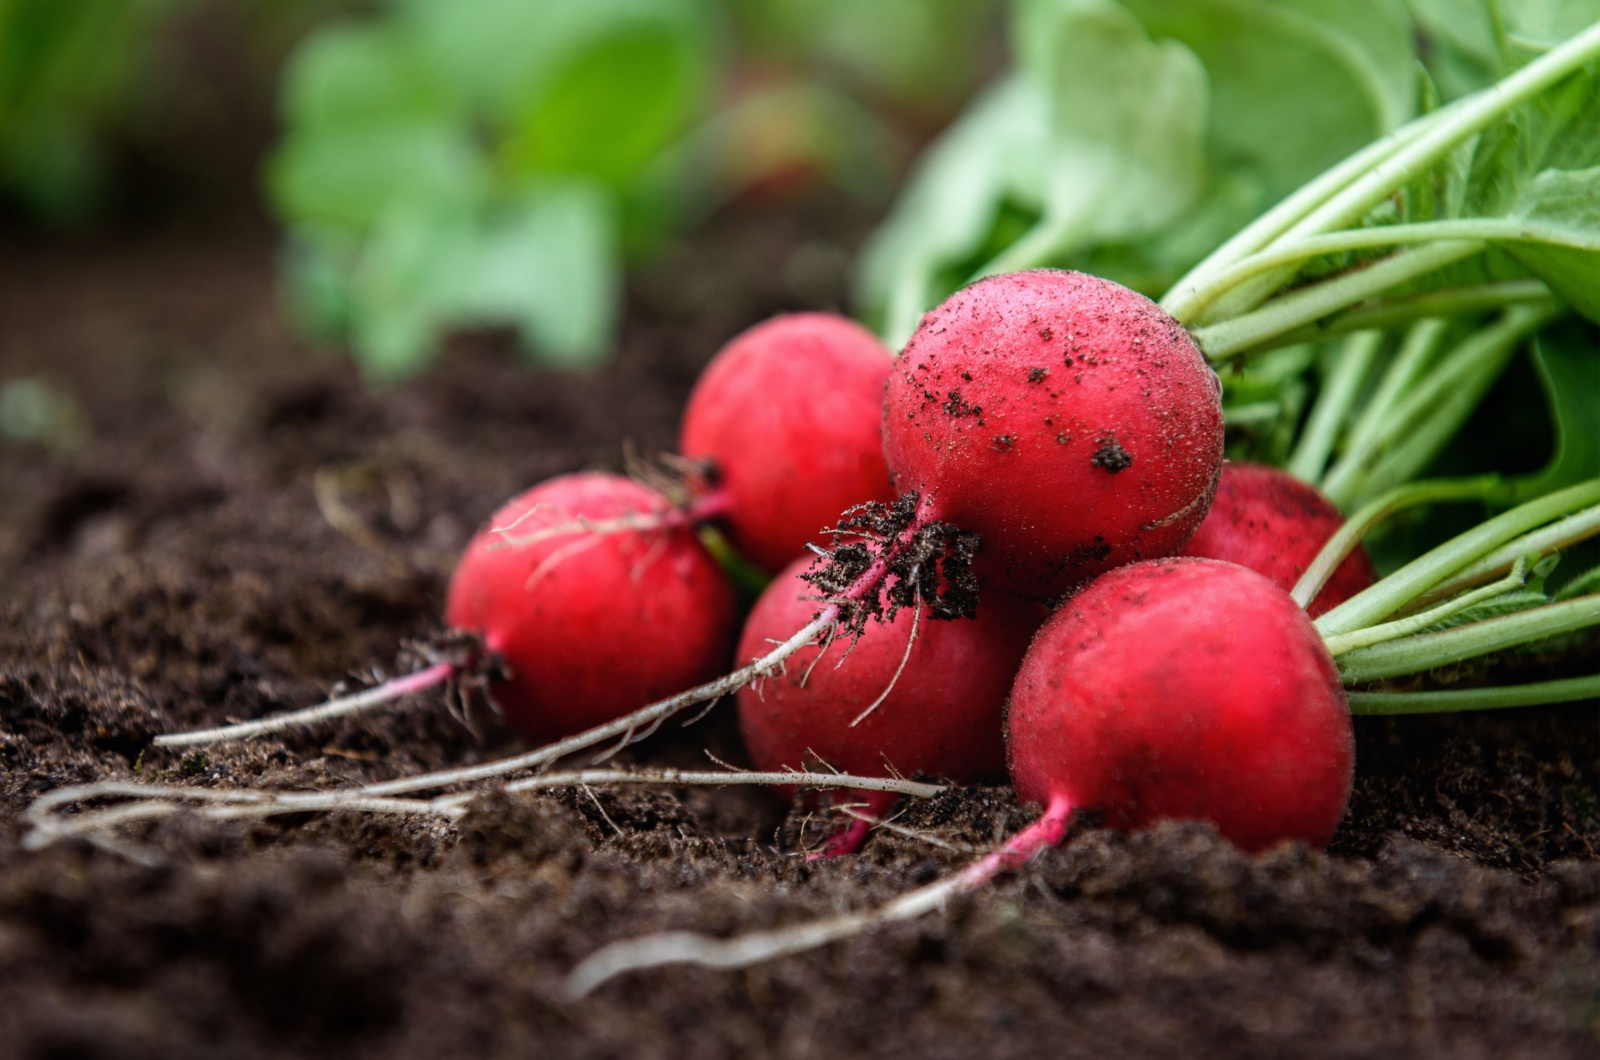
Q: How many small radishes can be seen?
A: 6